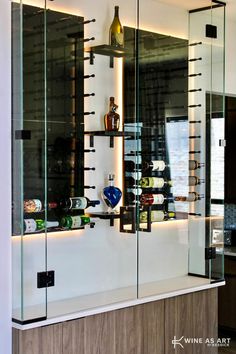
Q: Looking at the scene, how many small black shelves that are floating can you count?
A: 3